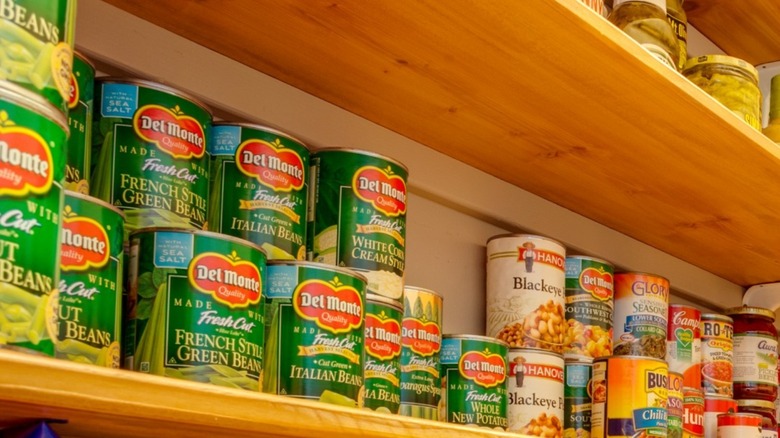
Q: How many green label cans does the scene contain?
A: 14